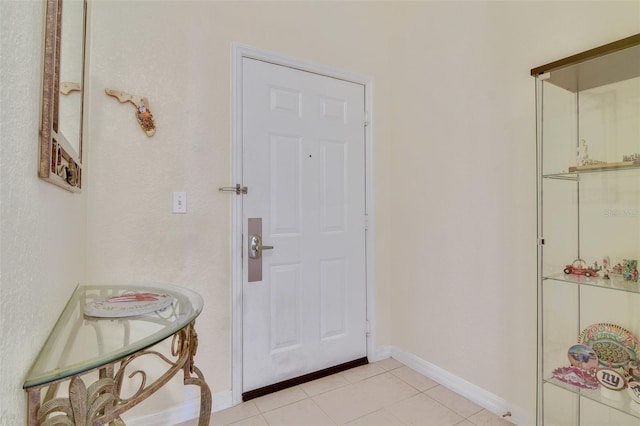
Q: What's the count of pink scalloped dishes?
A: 1